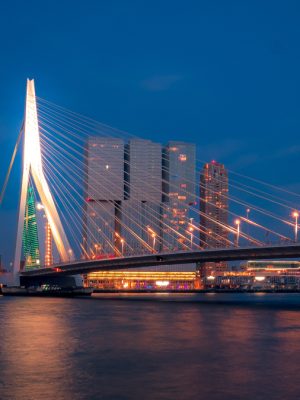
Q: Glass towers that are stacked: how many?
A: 3